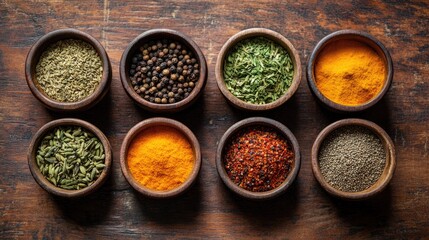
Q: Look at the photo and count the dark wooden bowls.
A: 8